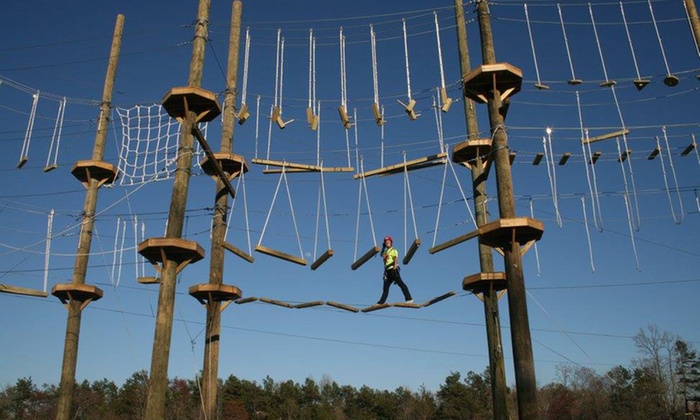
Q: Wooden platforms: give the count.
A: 10